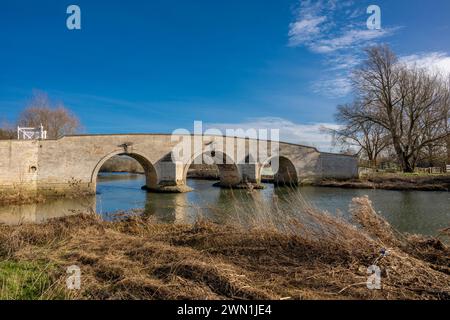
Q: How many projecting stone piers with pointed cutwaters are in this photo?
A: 2